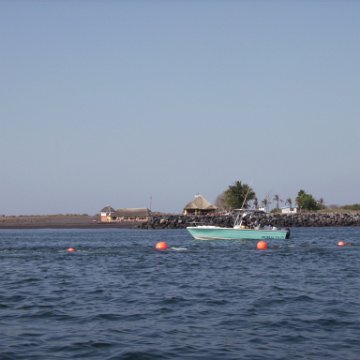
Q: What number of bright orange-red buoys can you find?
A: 4